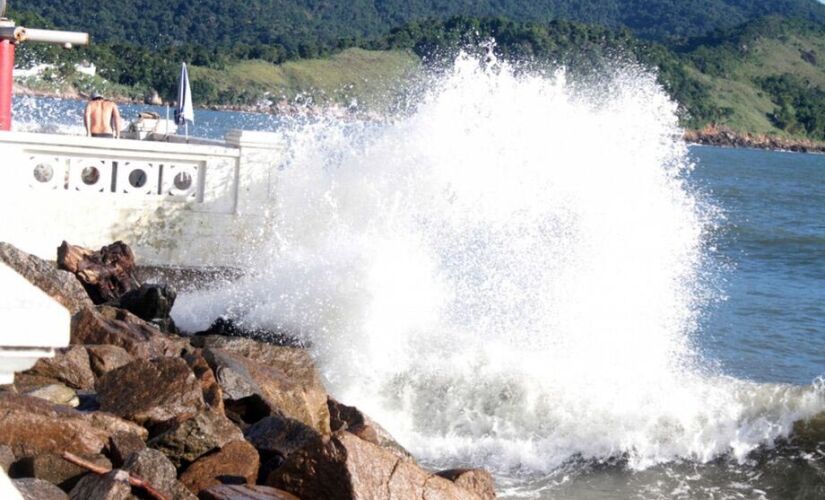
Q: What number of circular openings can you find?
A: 4